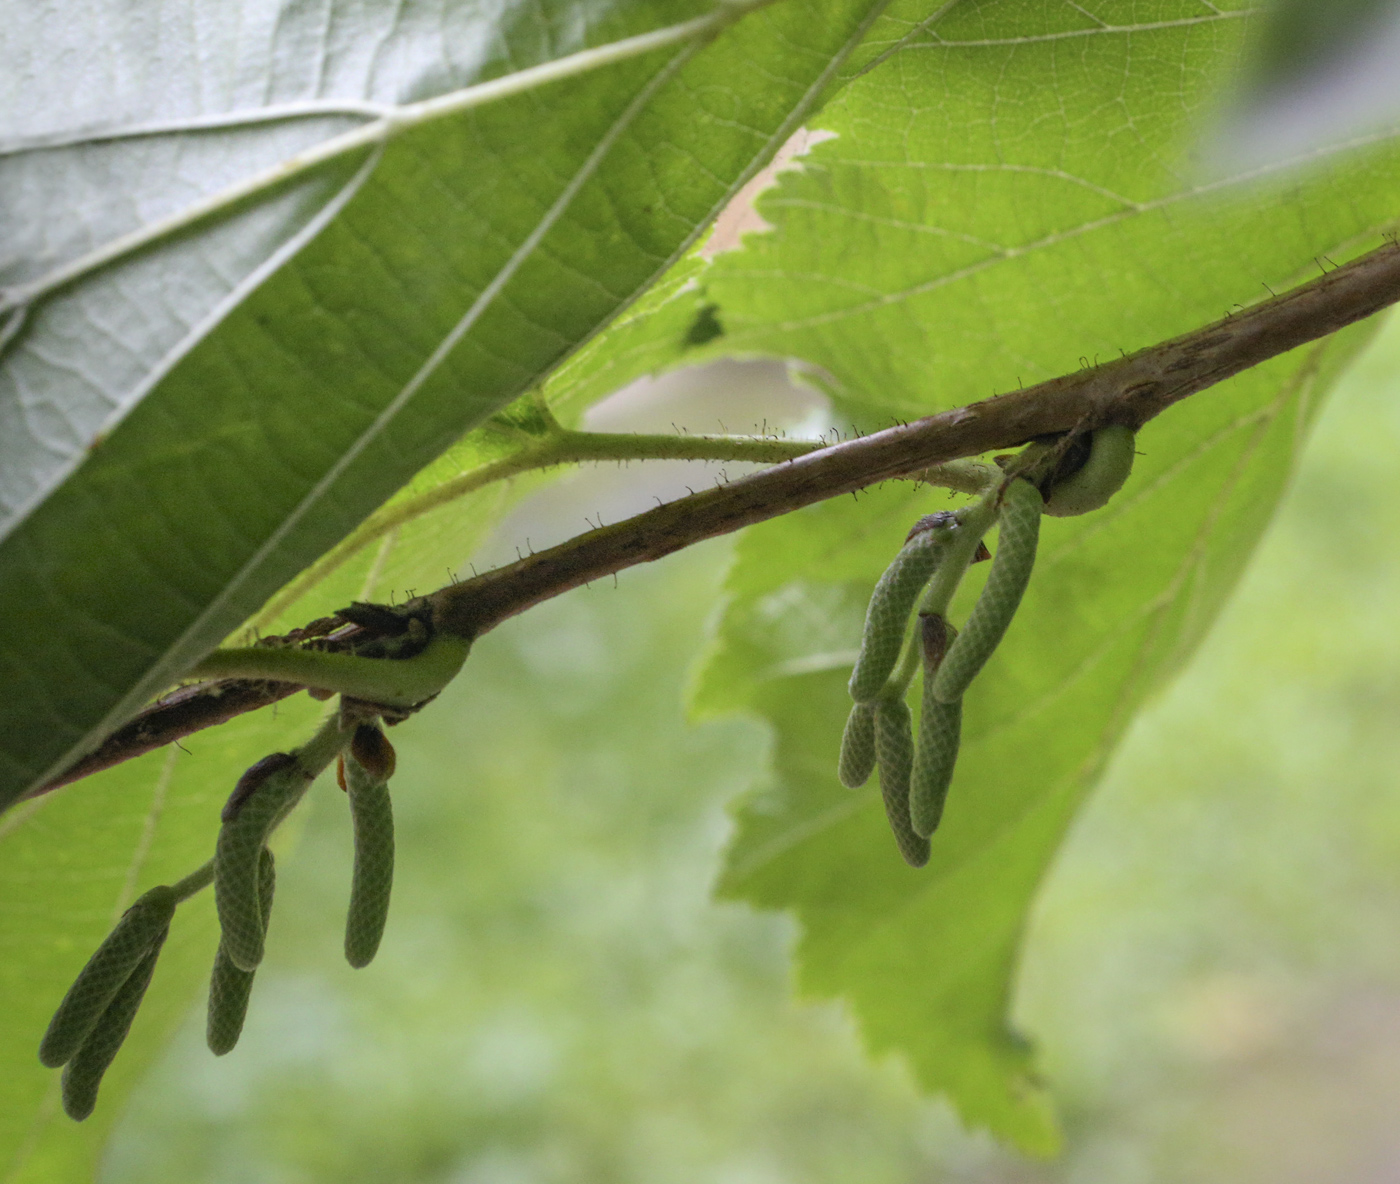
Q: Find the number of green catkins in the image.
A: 10